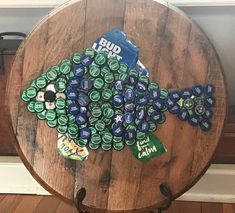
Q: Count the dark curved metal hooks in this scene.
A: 2